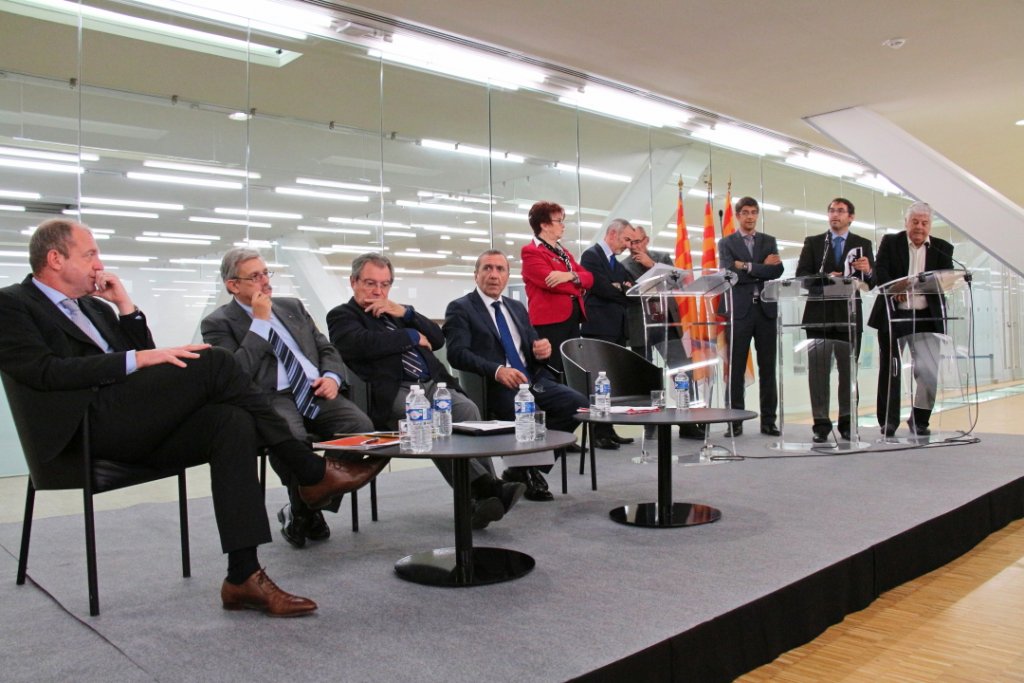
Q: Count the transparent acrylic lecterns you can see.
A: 3